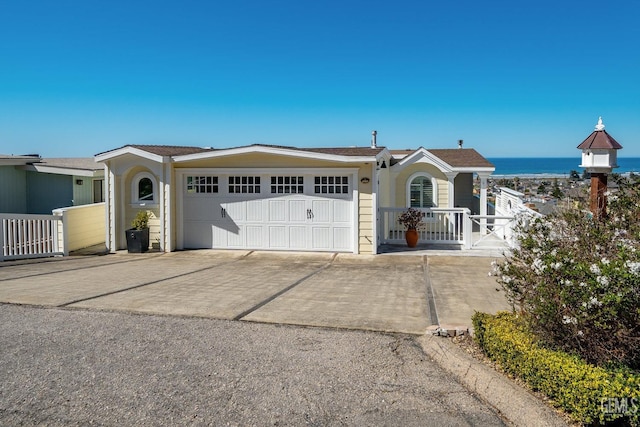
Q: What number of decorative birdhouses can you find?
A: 1